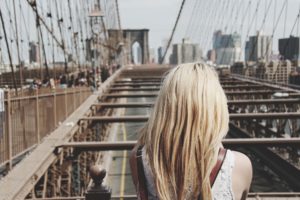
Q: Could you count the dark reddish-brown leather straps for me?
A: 2